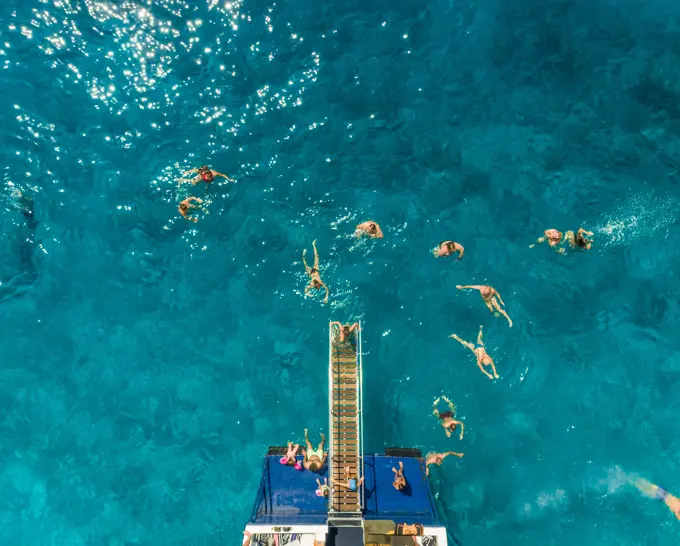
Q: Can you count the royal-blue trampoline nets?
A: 2